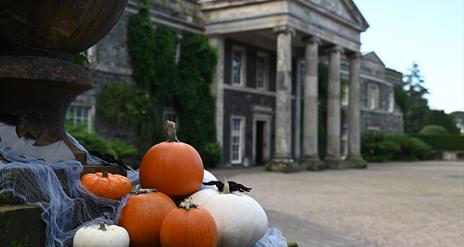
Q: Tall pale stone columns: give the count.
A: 4